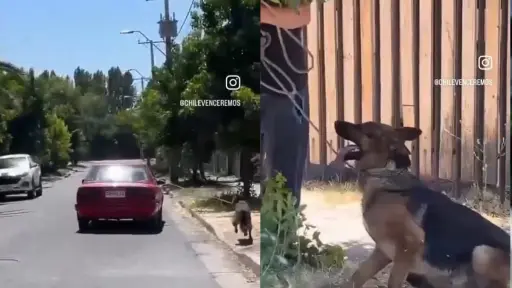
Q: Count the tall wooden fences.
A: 1